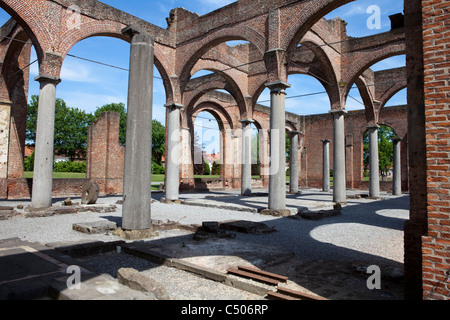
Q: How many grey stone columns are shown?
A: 10